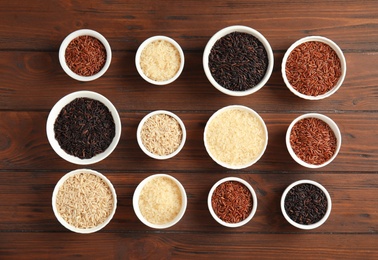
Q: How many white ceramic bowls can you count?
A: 12